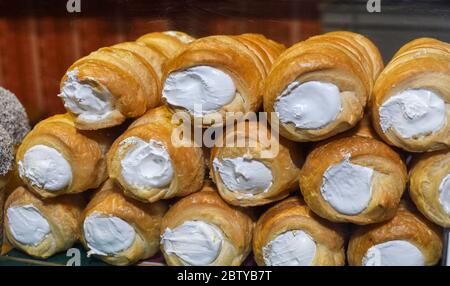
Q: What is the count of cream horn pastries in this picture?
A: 14